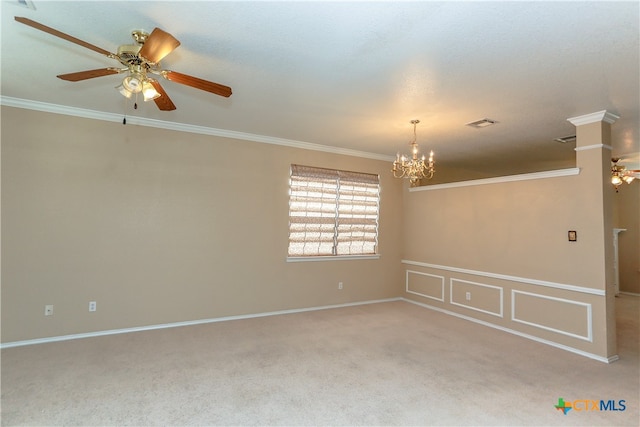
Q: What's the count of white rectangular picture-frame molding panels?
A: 3